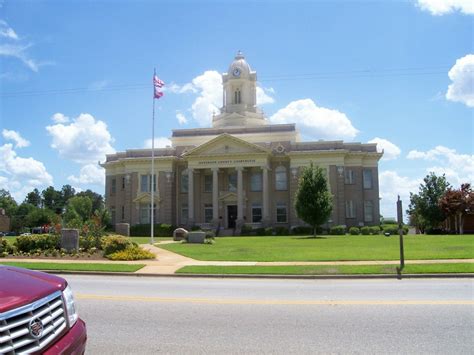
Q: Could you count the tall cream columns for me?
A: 4